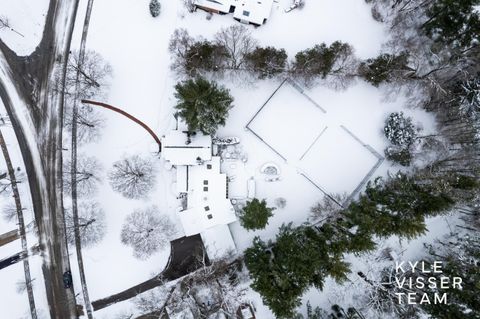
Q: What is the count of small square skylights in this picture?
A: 5